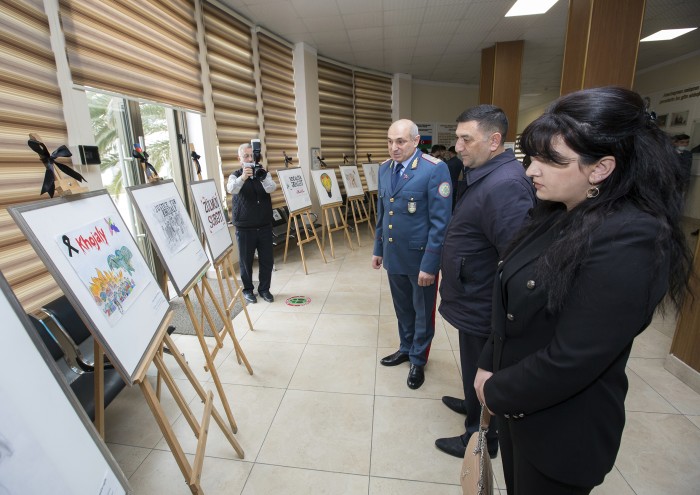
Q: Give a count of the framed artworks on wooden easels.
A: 8